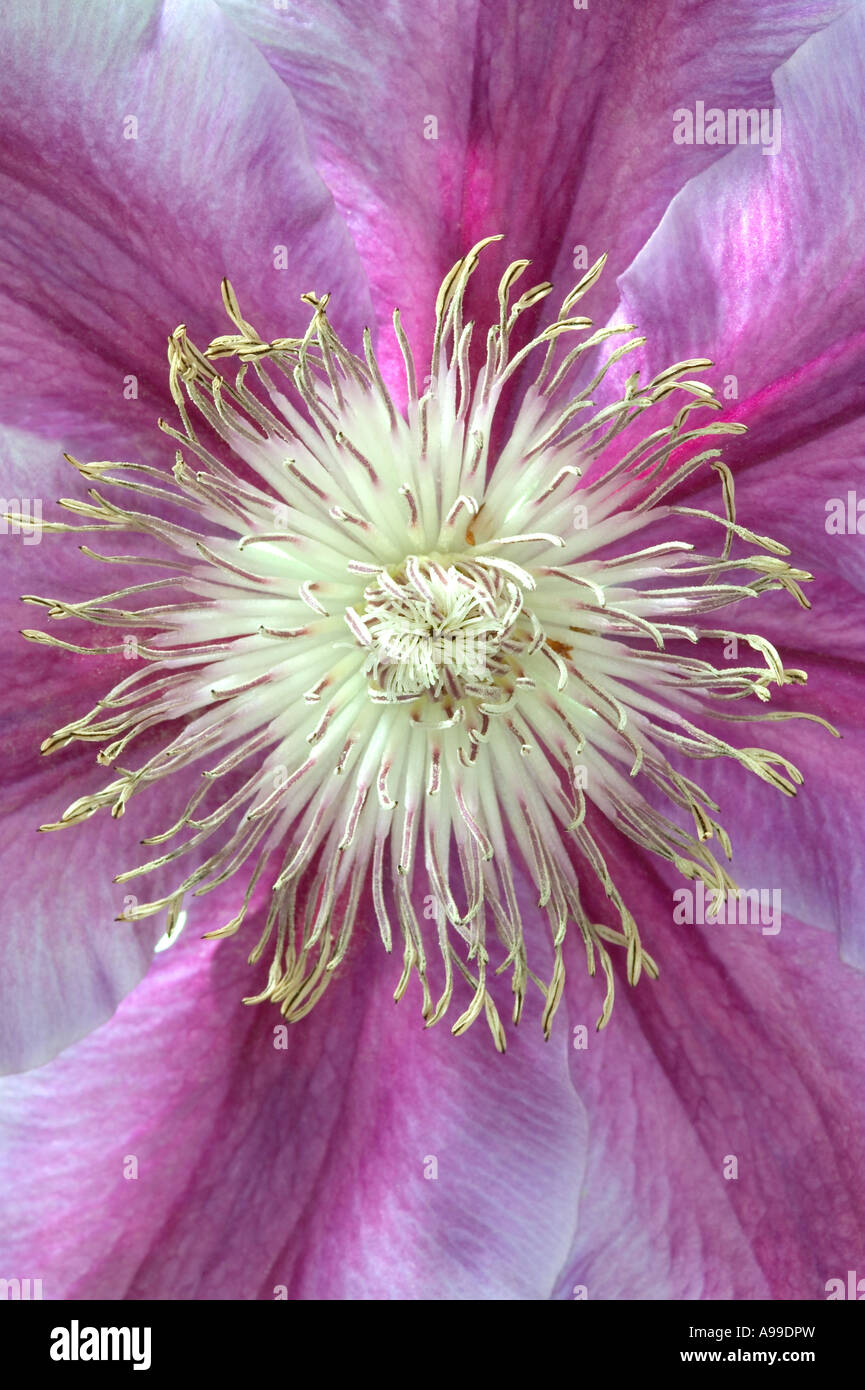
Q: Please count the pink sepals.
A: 7